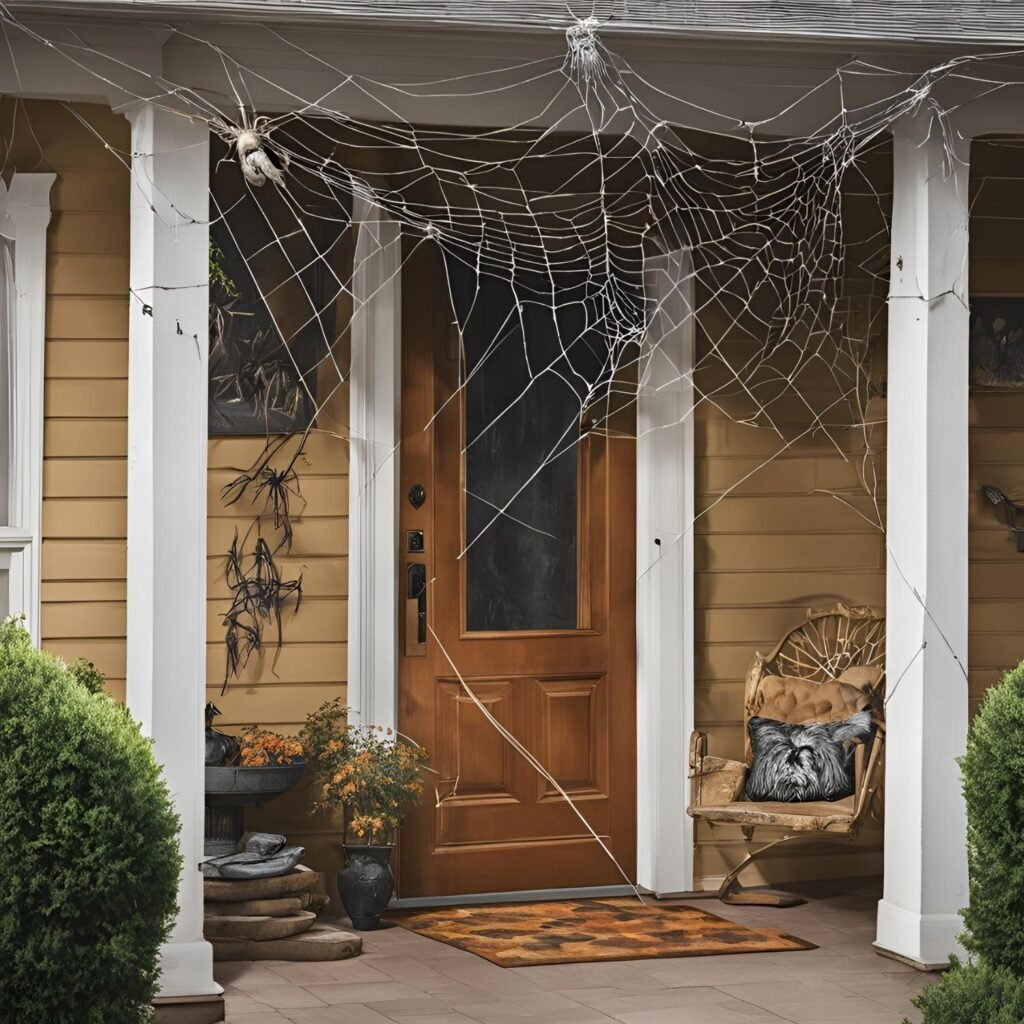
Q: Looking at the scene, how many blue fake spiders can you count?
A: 0